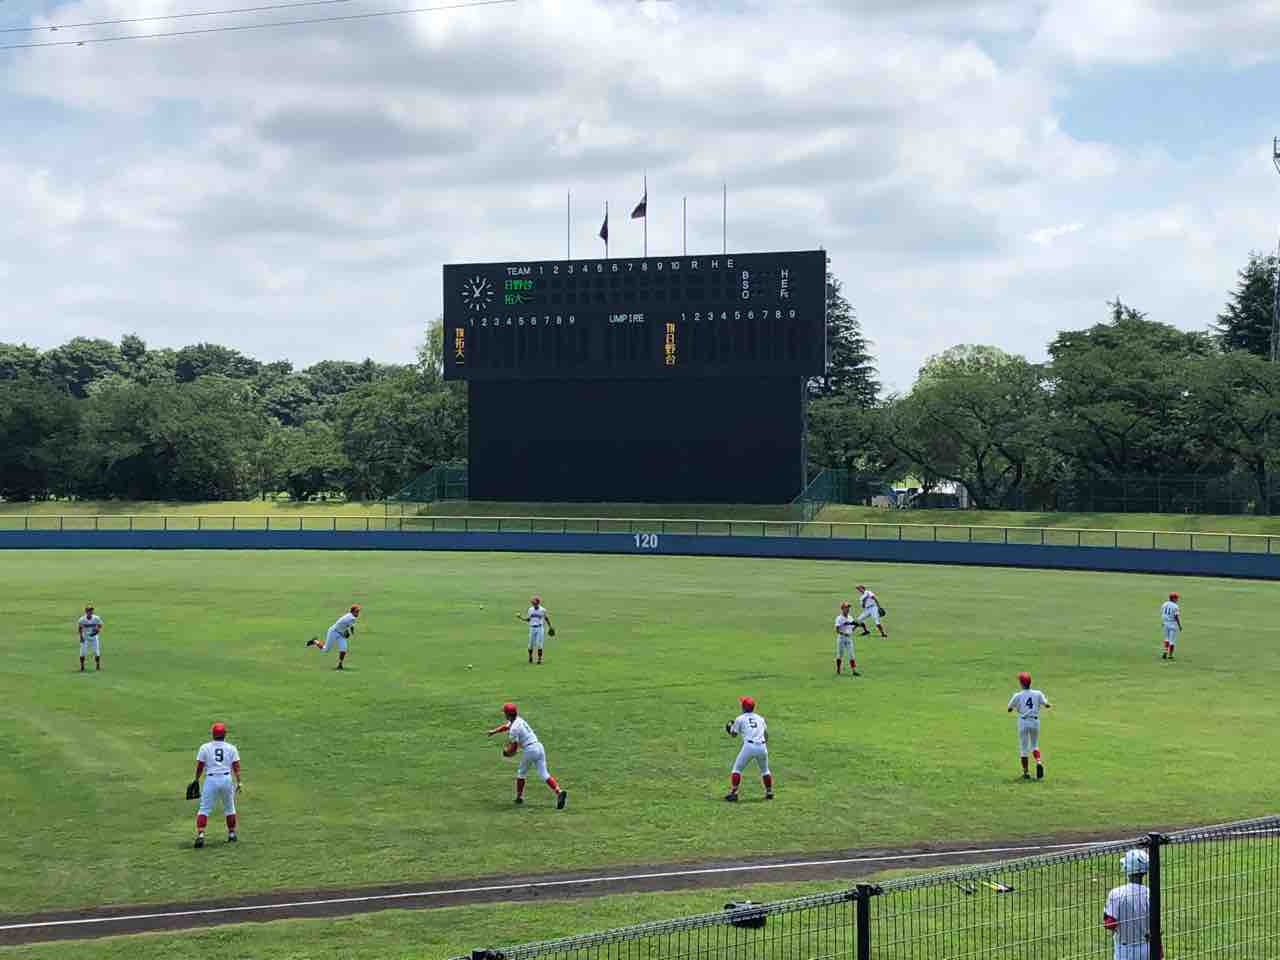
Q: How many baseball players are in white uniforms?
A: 11